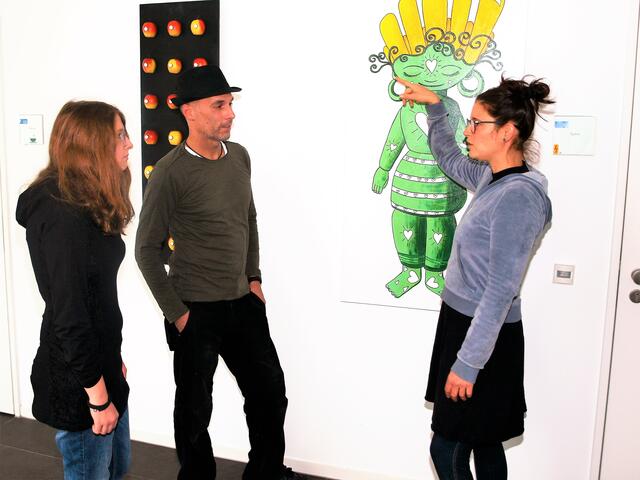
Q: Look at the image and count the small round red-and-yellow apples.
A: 12